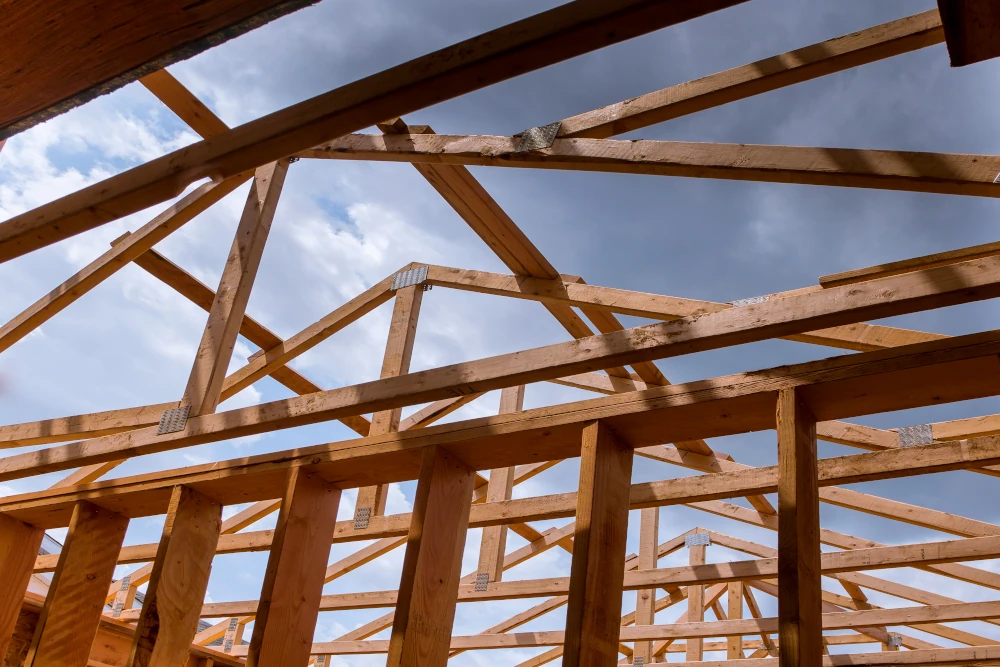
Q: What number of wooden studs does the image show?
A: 7